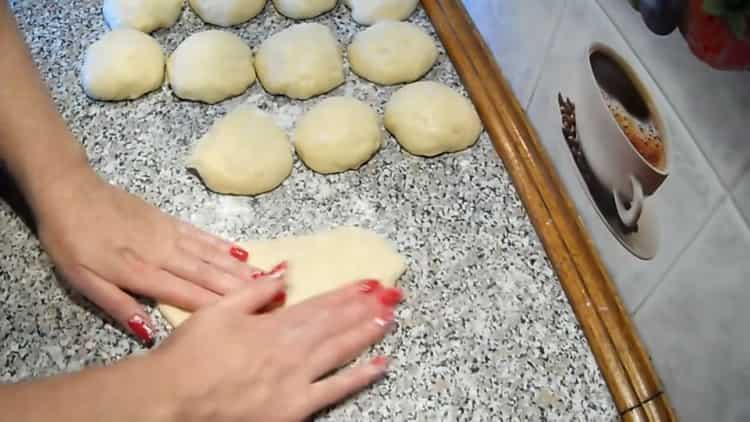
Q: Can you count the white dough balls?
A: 11